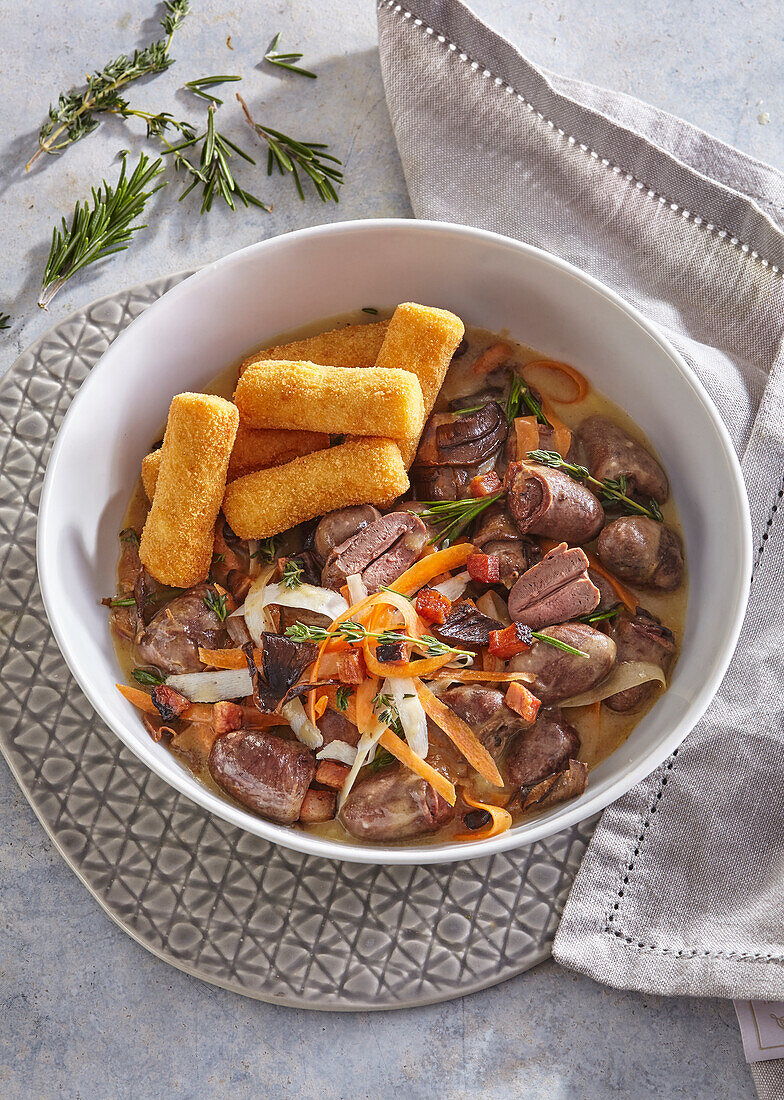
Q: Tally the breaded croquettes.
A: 6